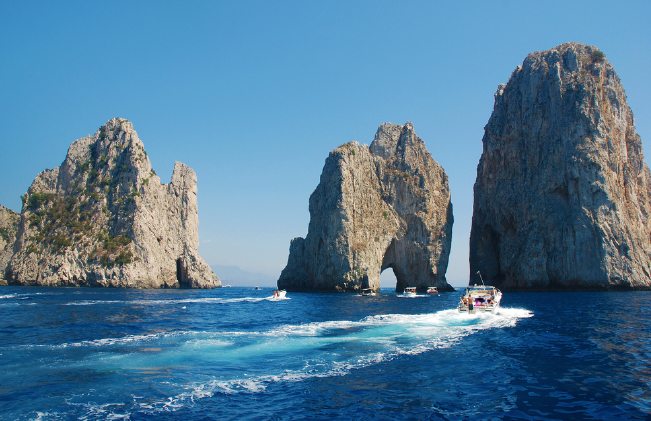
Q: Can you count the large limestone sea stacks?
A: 3